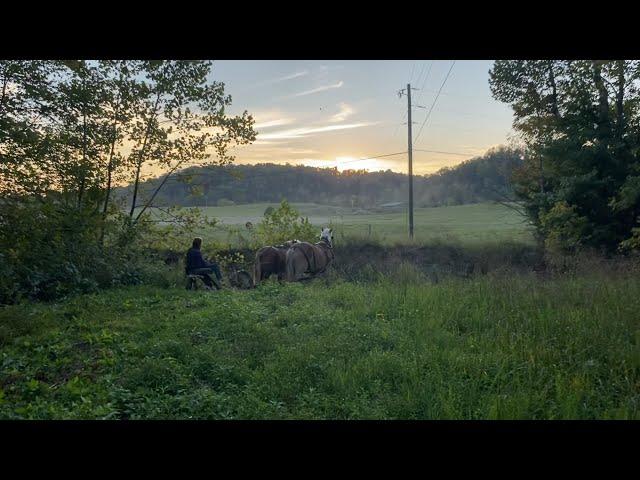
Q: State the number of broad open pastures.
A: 1